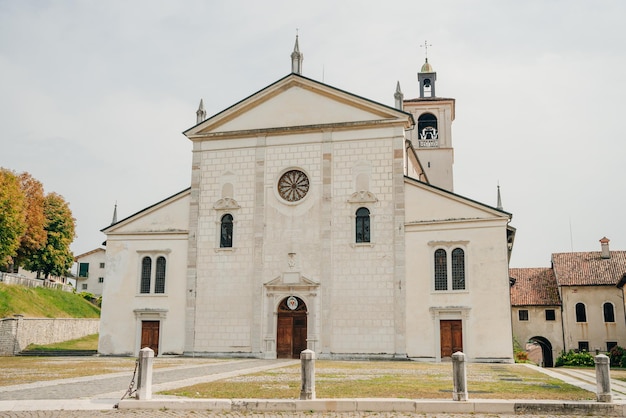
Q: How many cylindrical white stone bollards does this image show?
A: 4